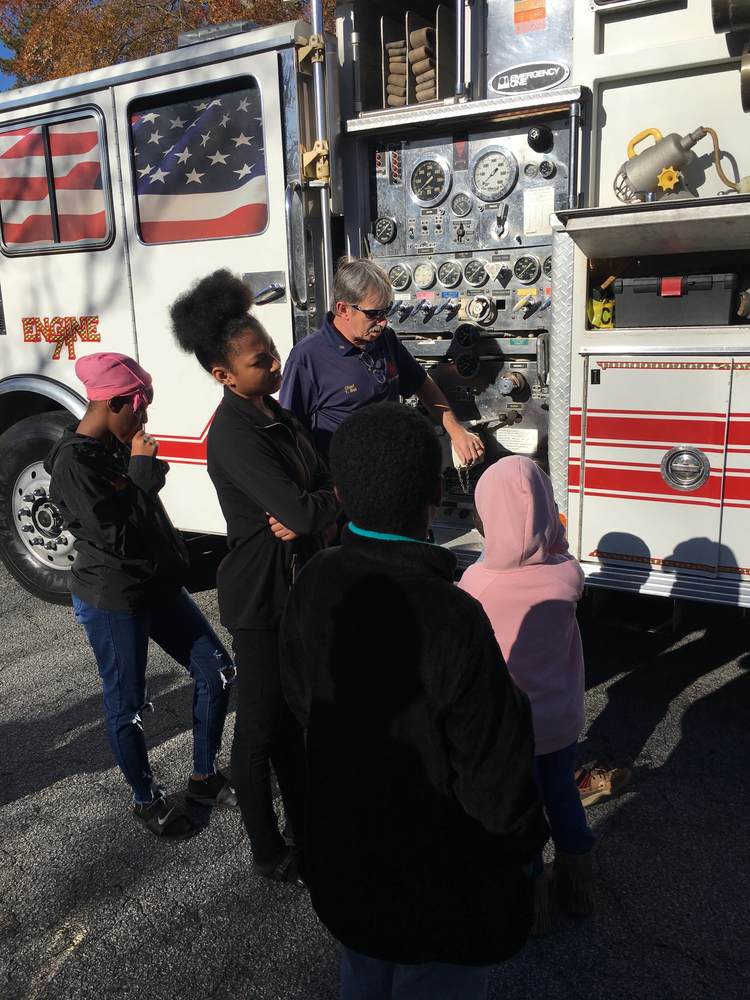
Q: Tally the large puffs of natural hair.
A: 1